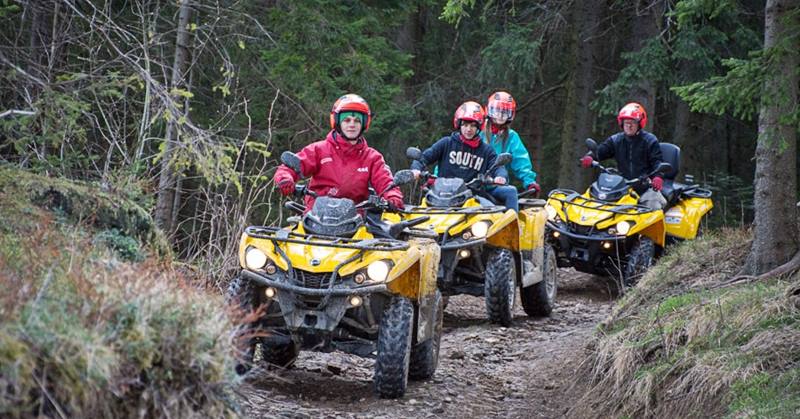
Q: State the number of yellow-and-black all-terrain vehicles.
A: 3